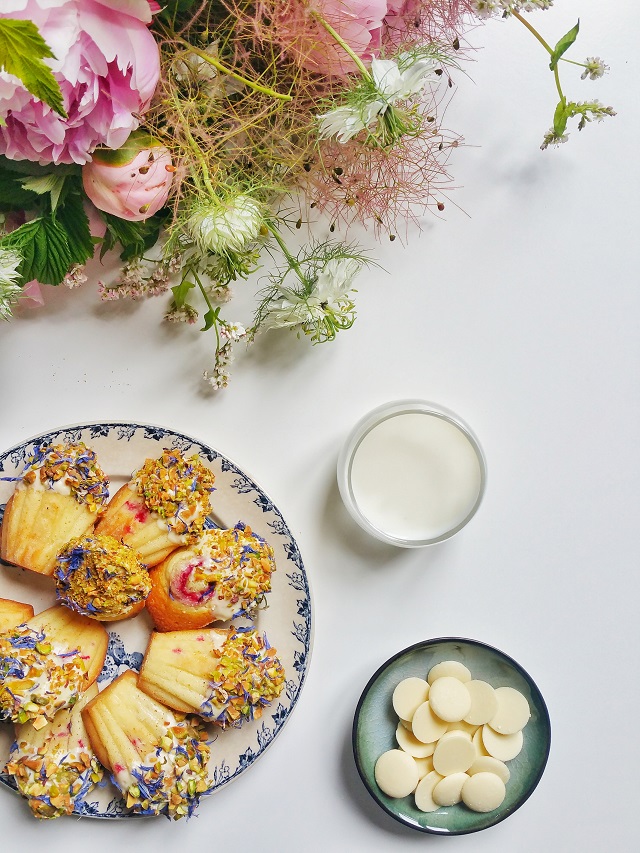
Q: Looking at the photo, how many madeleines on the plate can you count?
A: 9